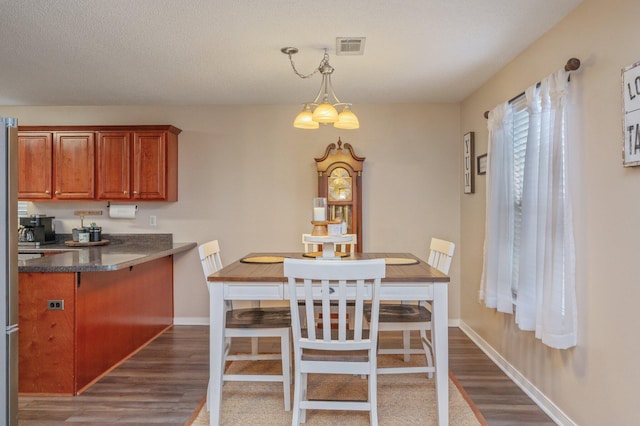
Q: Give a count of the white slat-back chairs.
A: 4